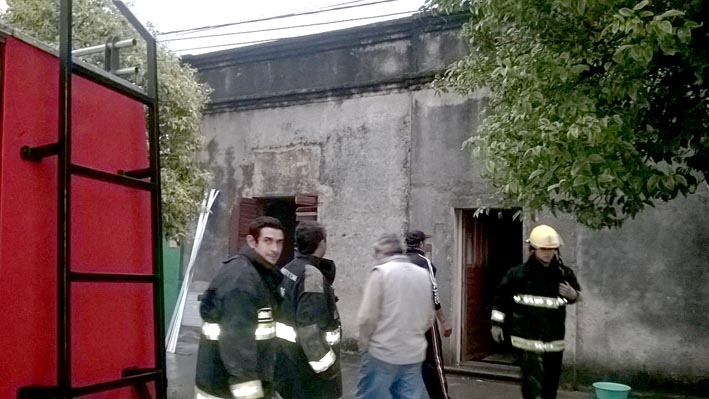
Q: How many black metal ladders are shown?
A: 1